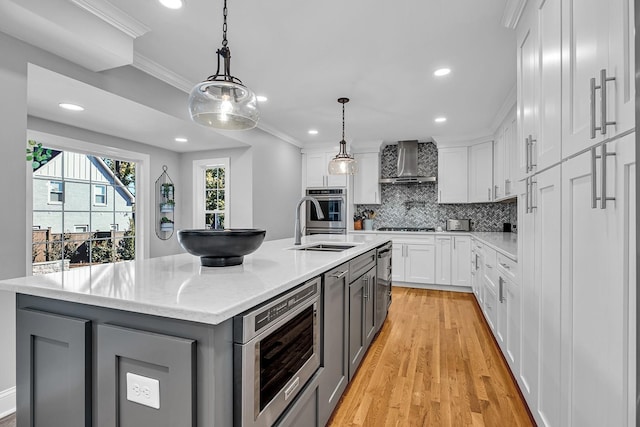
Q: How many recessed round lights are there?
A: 7